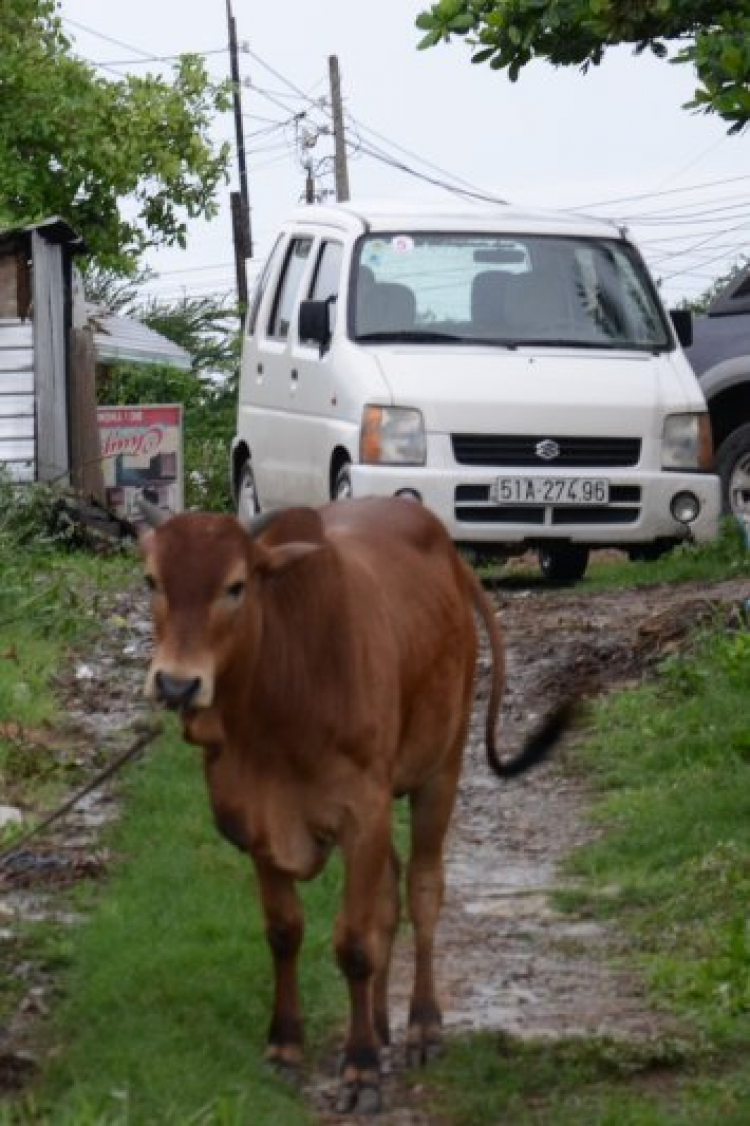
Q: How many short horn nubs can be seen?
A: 2